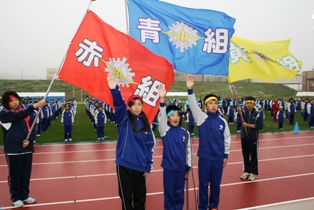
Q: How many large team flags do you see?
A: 3